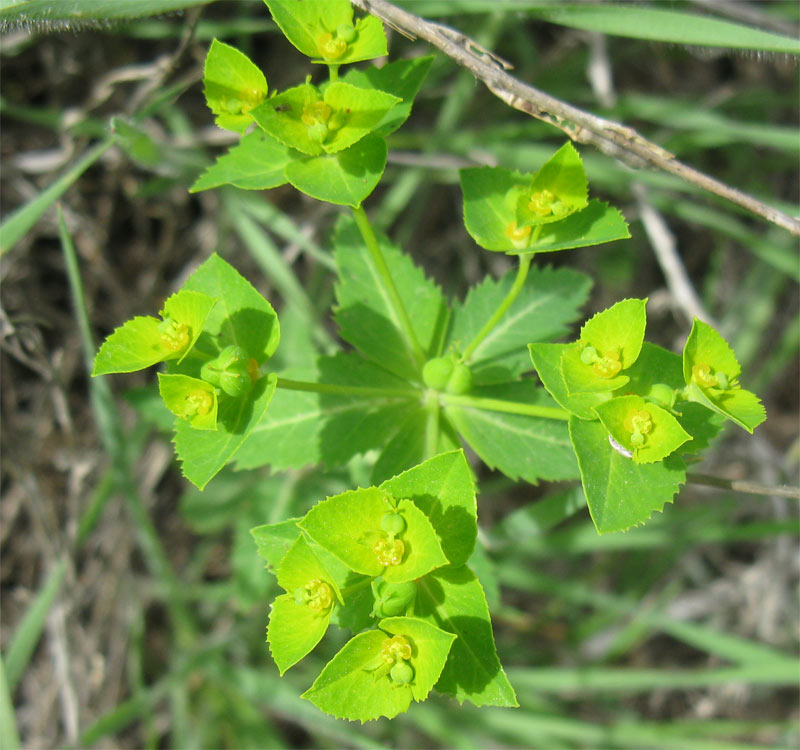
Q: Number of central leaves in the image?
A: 5